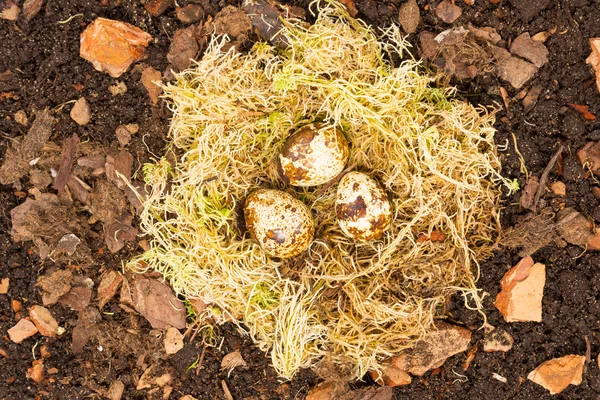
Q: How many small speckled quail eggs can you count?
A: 3